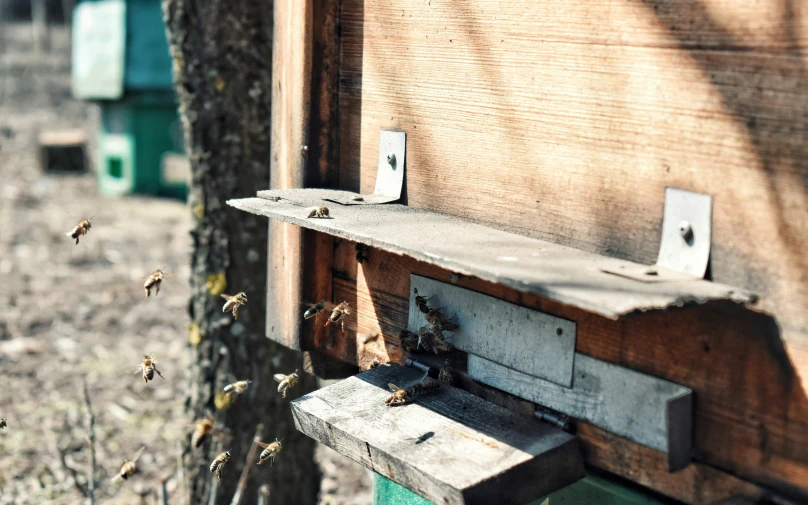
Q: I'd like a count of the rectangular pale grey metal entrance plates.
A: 2